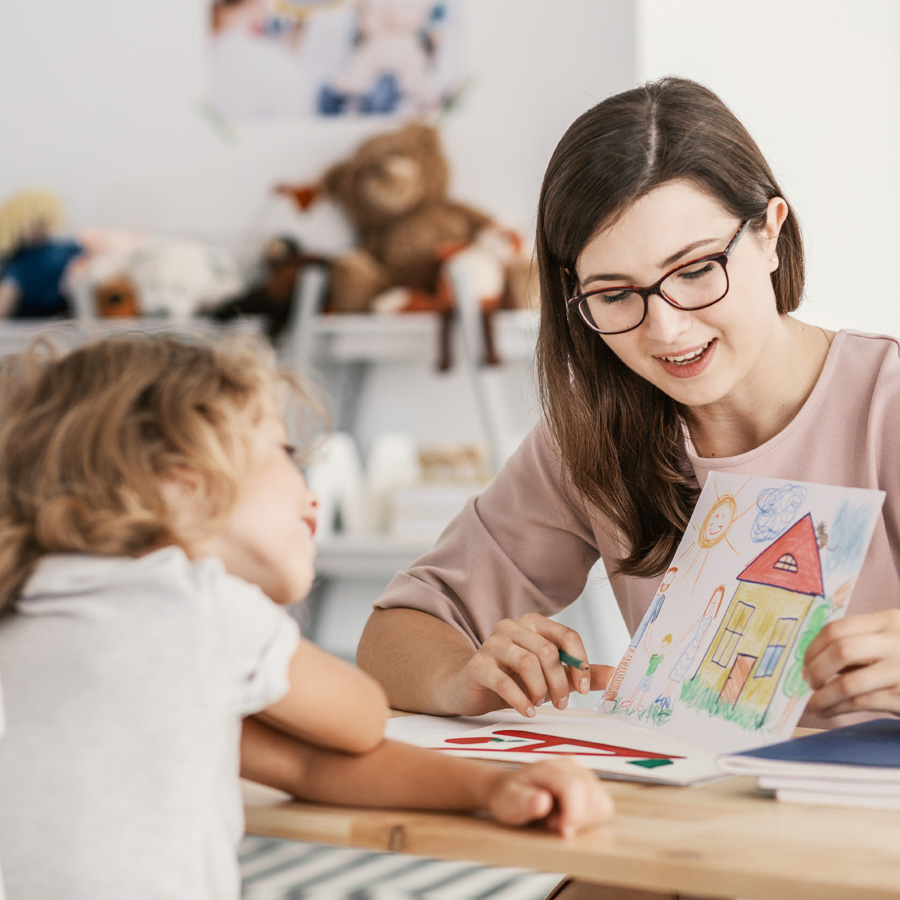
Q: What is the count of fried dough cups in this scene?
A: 0